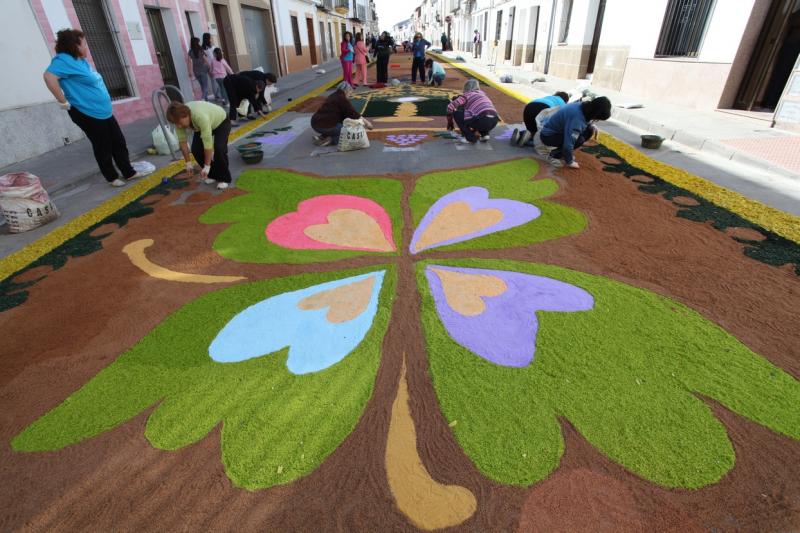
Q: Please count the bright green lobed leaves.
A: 4